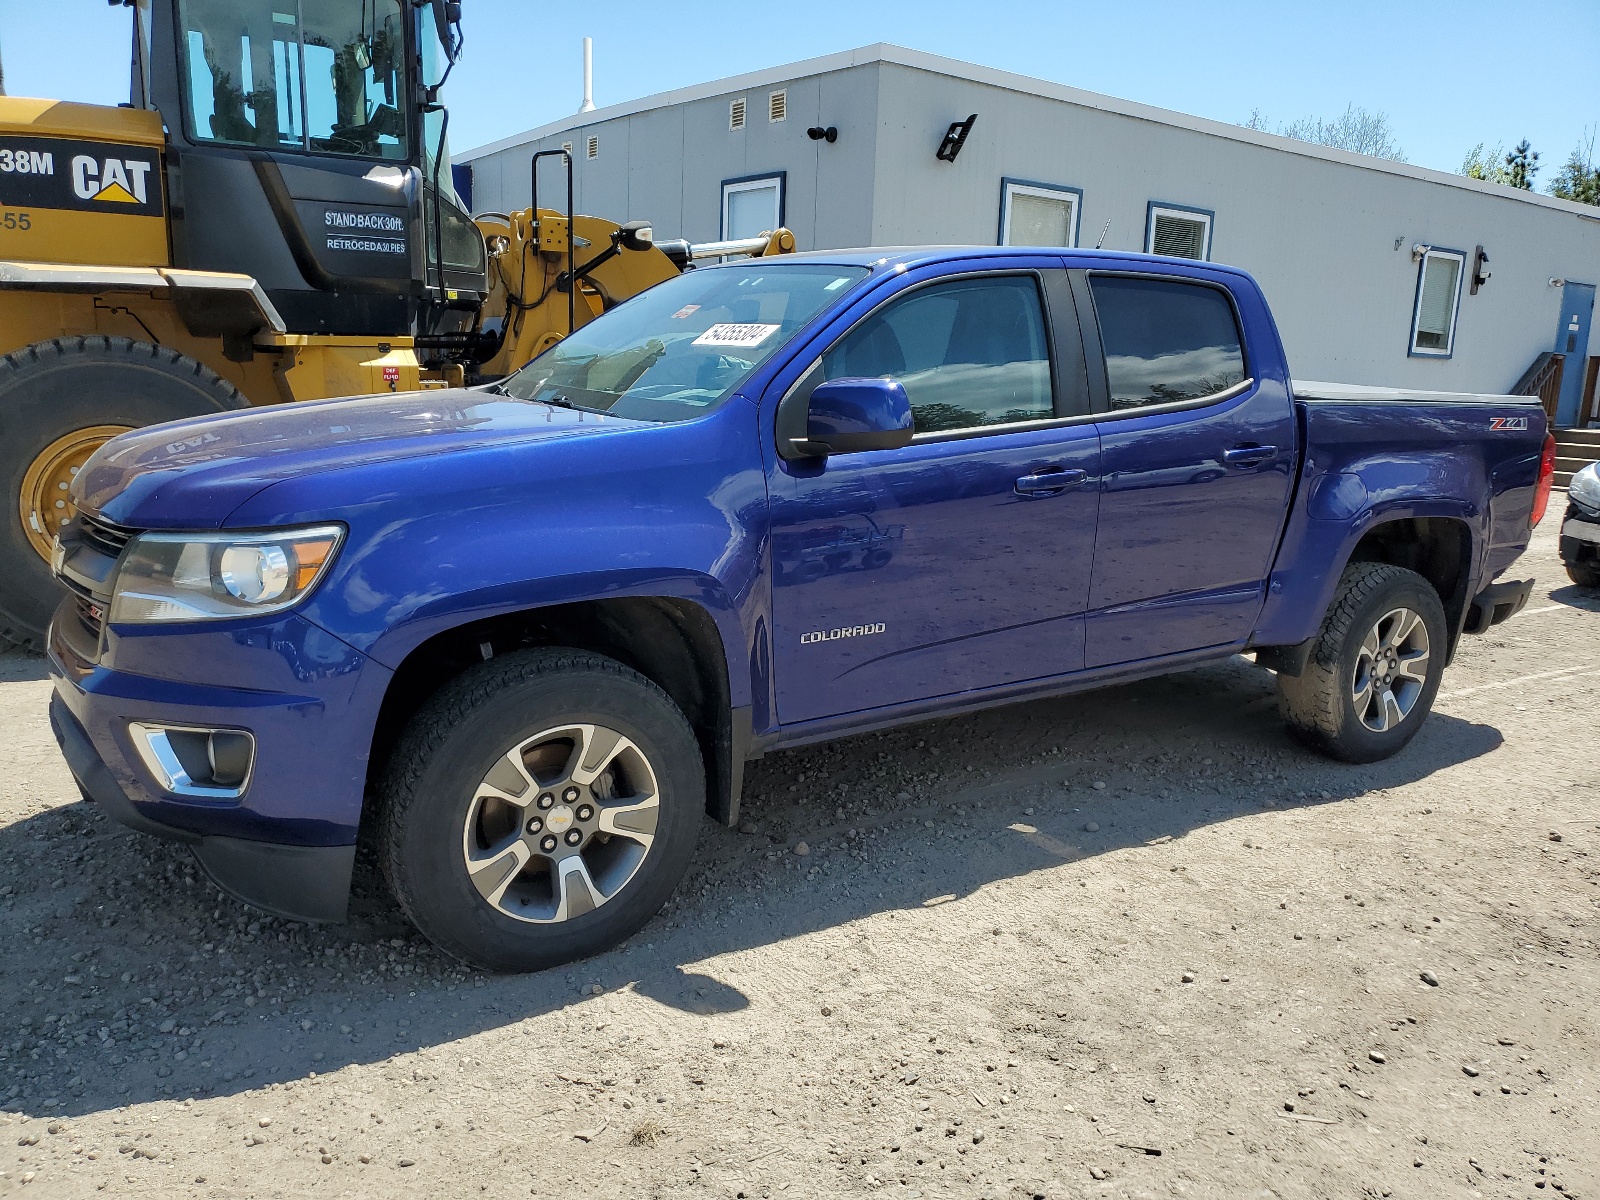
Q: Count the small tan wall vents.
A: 4